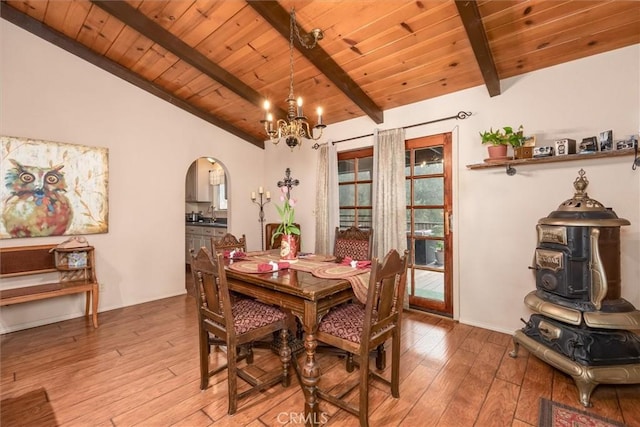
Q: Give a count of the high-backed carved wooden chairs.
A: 4